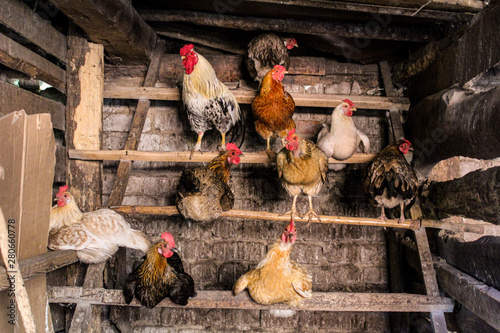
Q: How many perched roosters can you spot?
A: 10